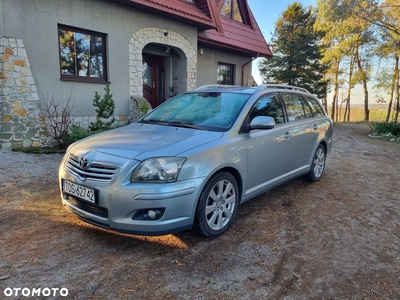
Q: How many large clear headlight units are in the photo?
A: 1